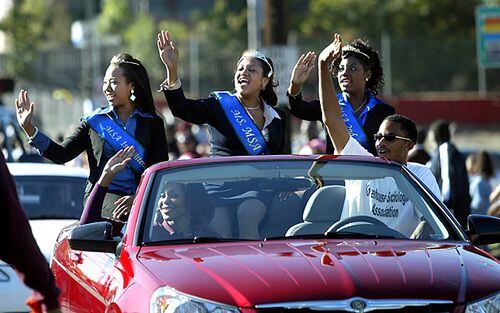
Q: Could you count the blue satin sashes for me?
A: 3